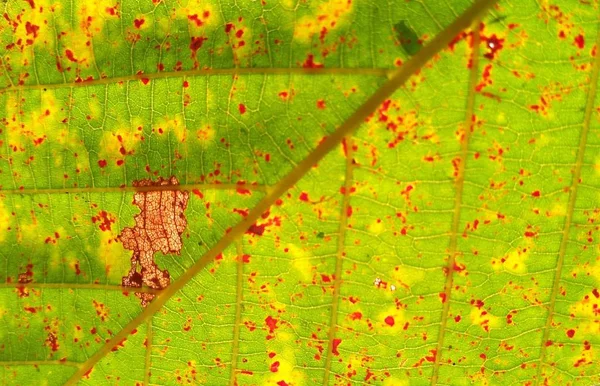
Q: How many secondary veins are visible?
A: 9